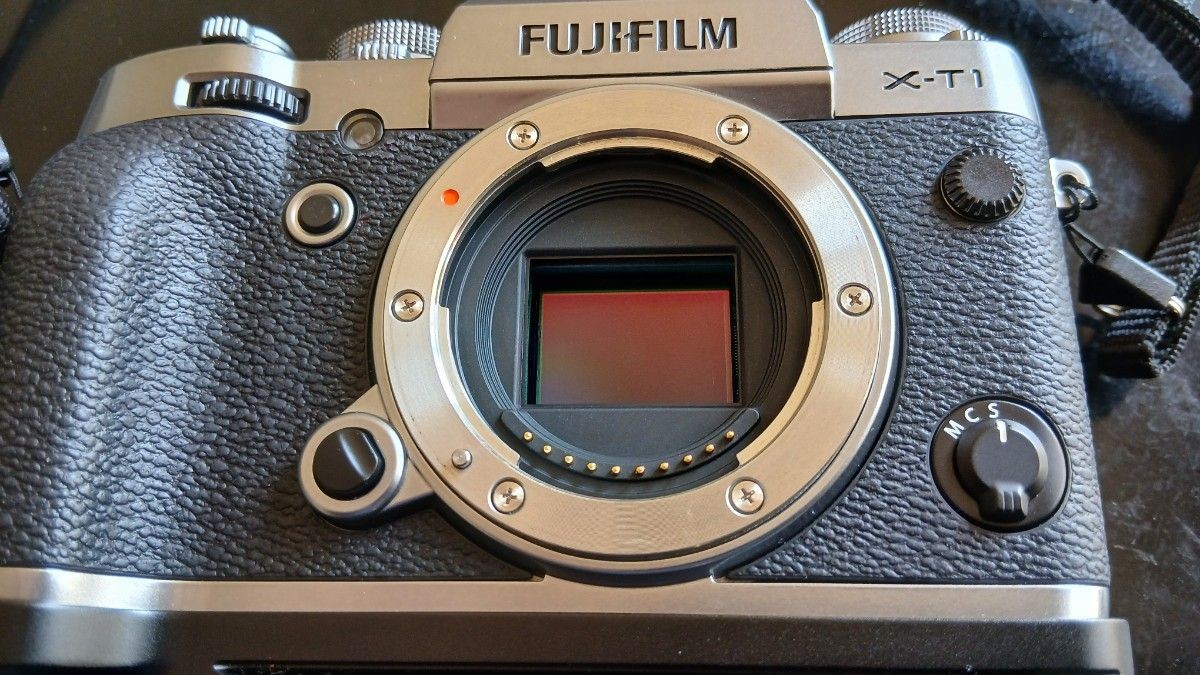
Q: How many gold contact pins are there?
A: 10